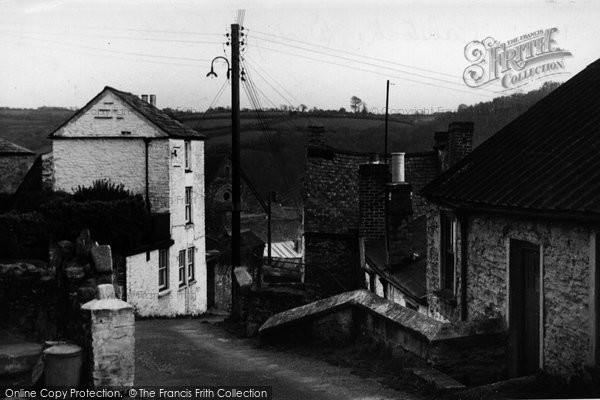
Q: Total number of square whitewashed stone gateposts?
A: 1